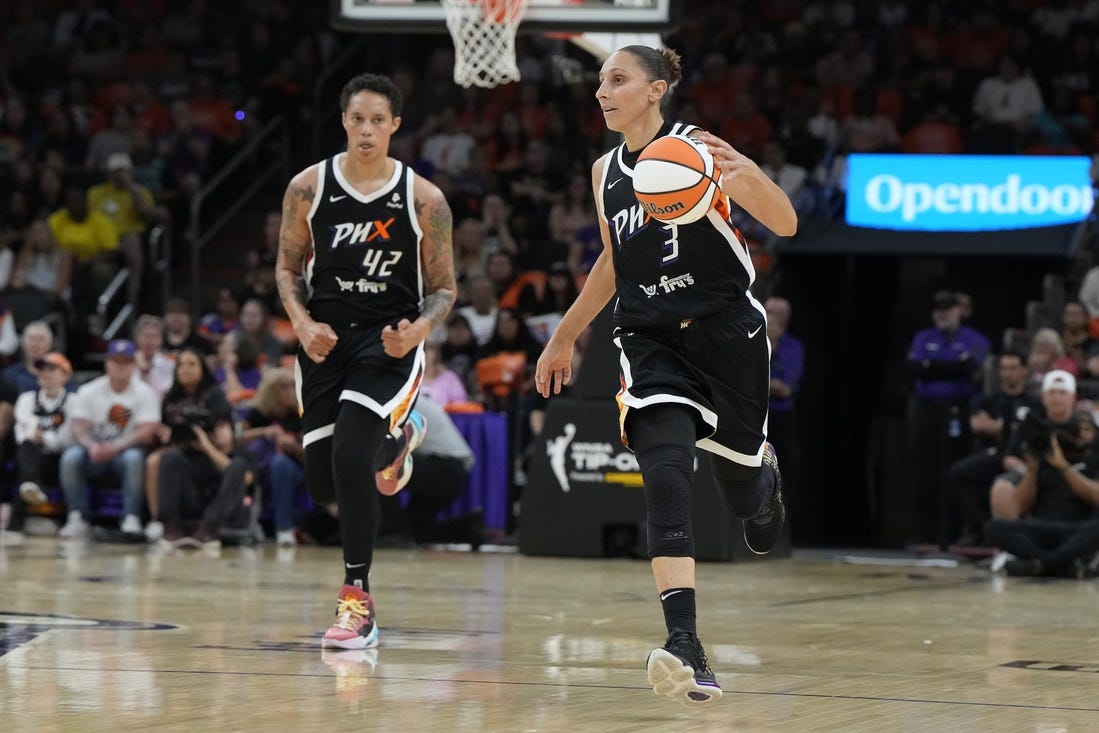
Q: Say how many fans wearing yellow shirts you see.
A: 2